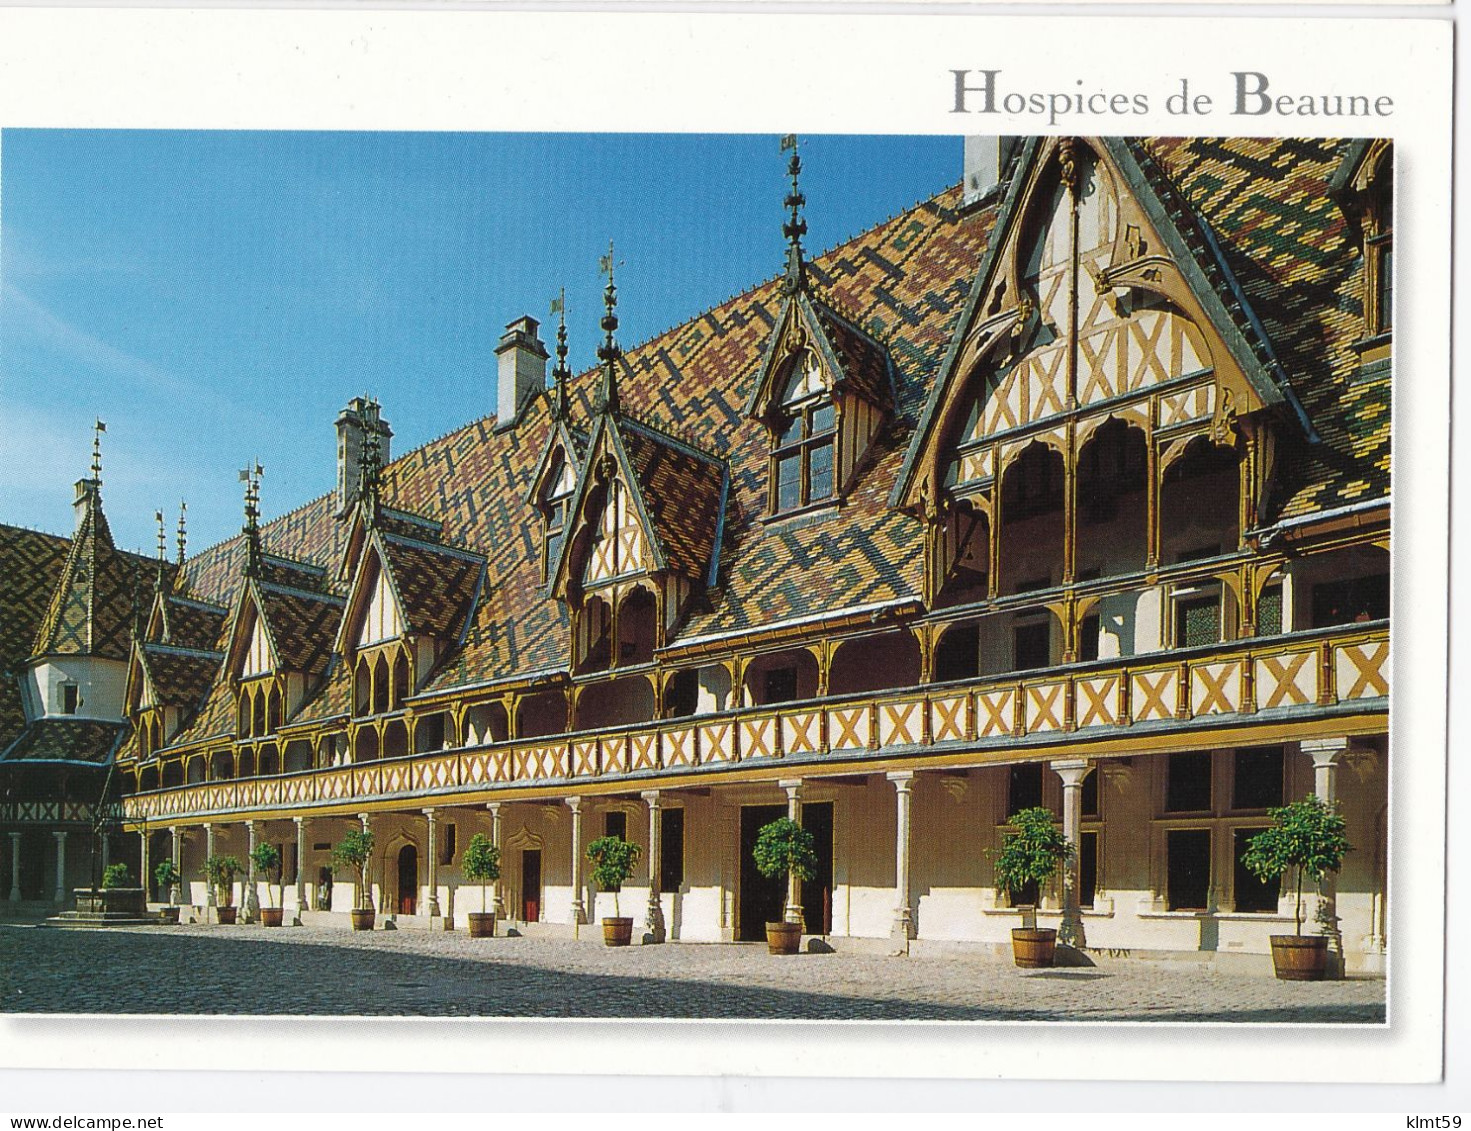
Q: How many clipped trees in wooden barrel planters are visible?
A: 10